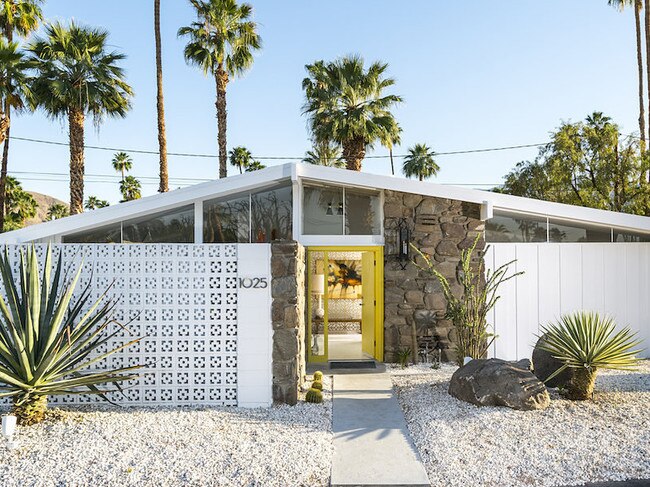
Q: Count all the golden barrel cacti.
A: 3